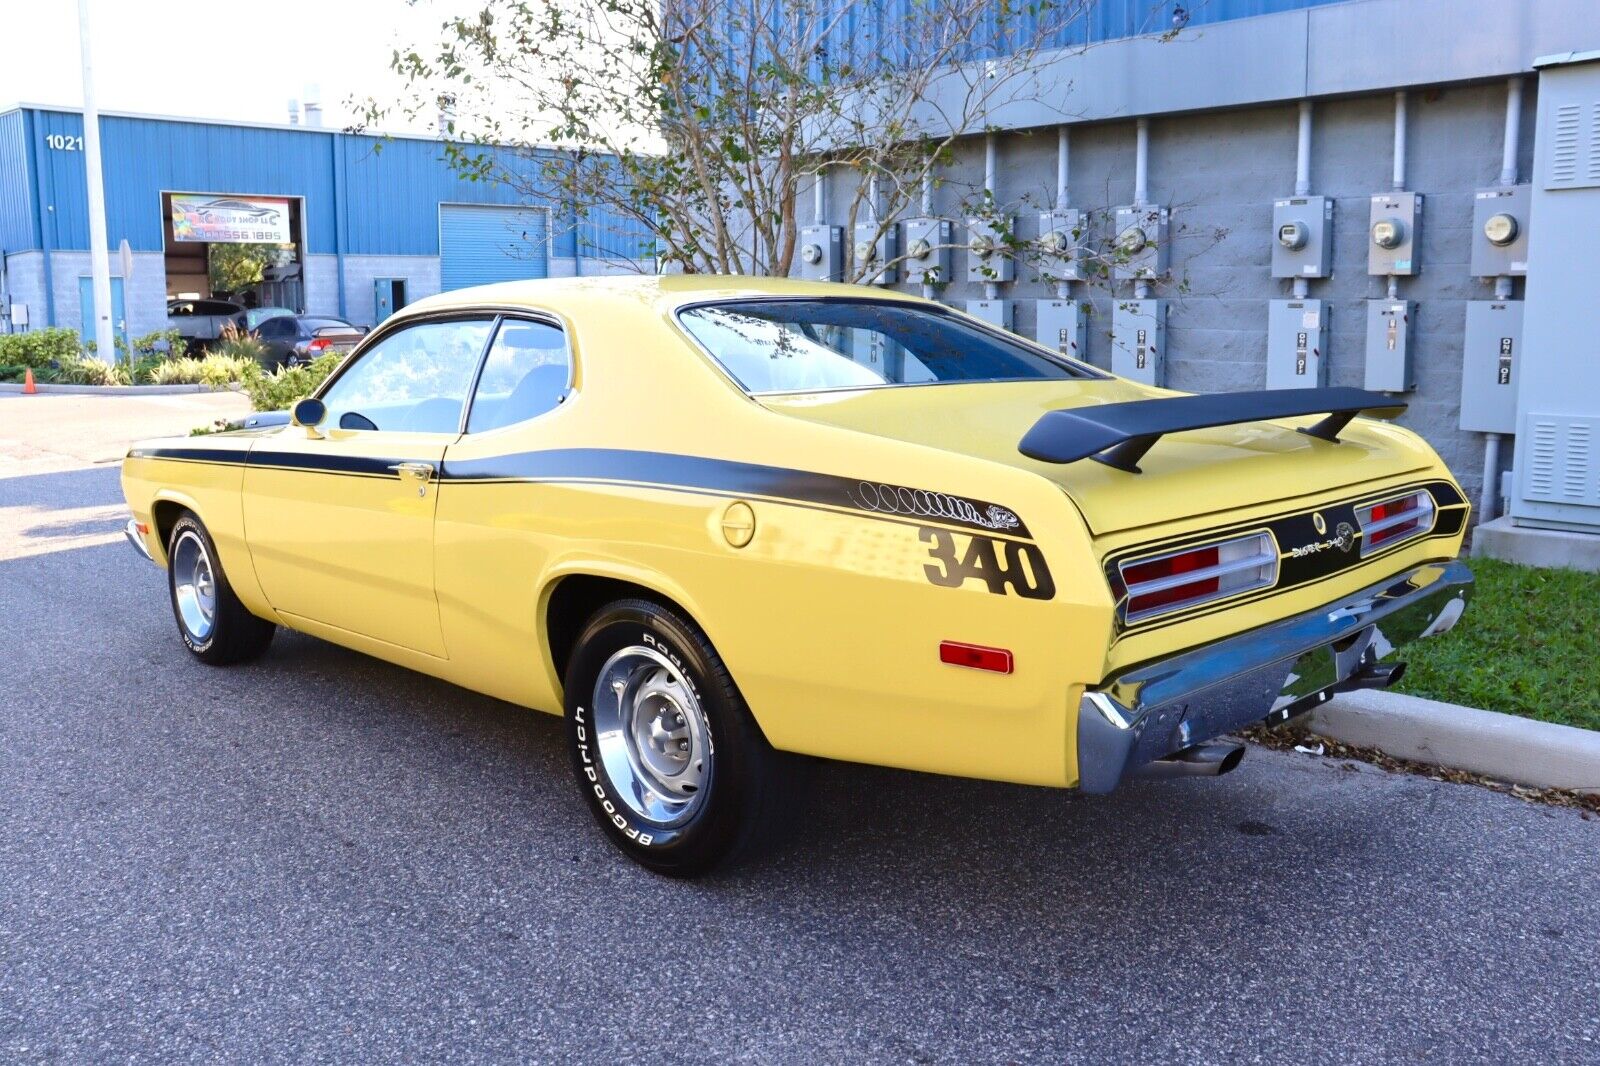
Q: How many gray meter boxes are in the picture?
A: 9